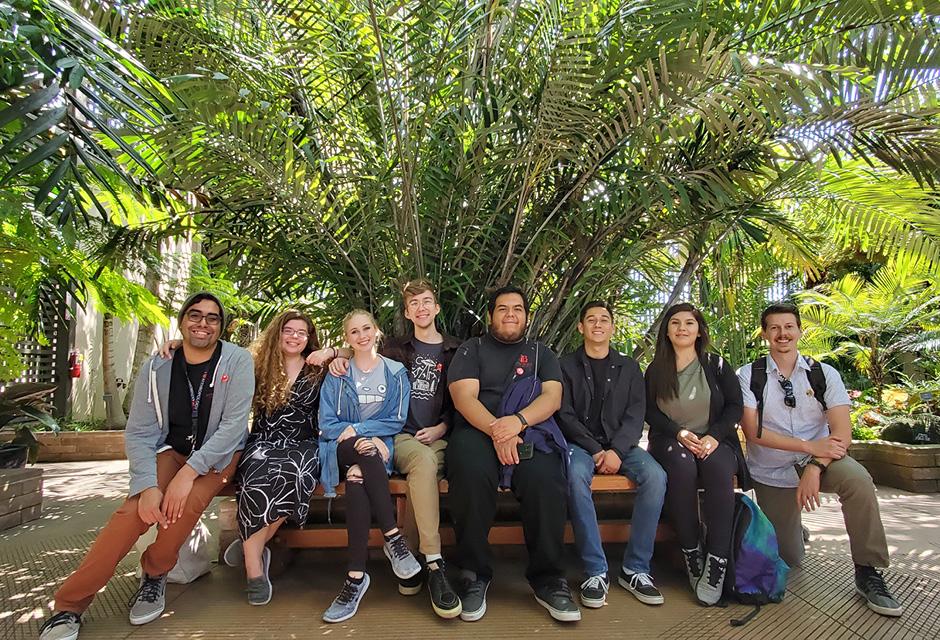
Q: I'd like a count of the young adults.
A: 8